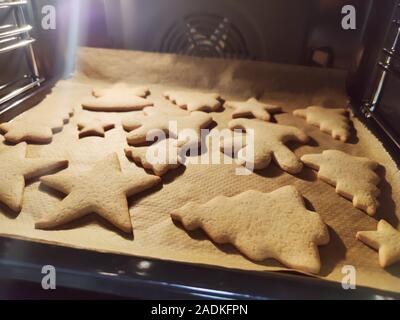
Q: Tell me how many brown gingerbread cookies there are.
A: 14